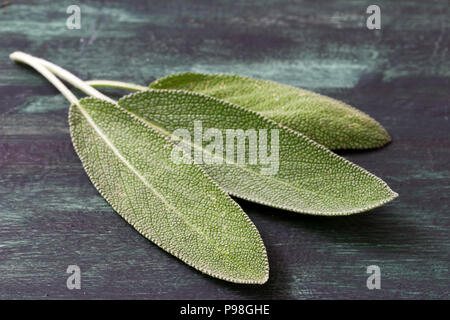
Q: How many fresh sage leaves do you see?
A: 3